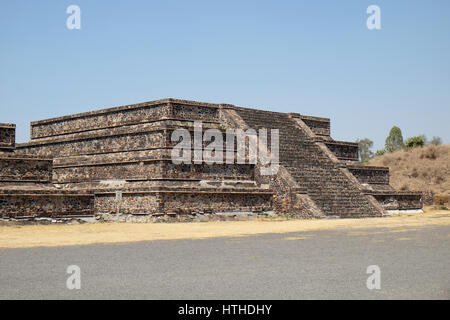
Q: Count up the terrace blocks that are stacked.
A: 4